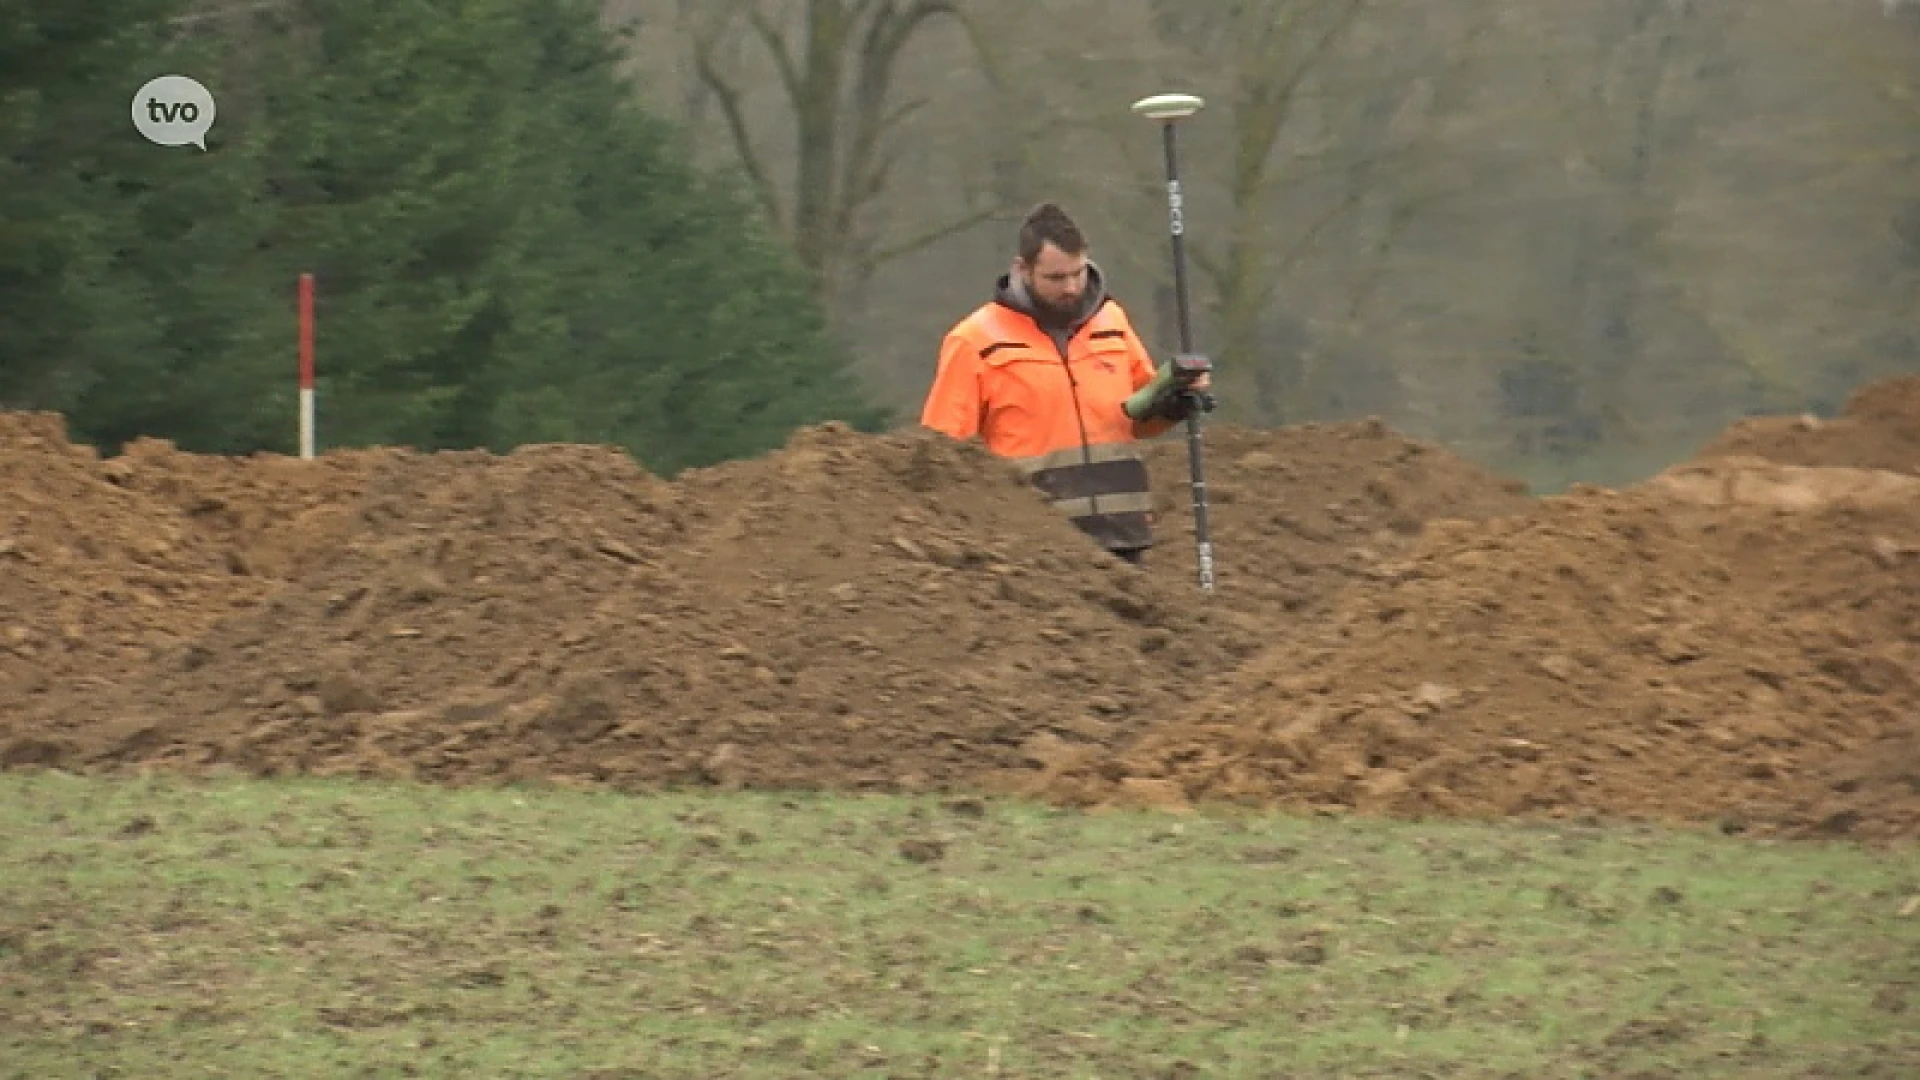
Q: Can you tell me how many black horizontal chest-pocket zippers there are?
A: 2